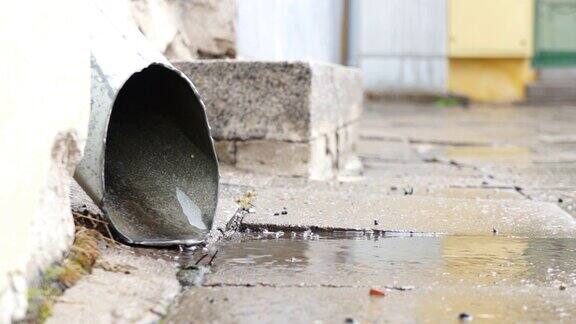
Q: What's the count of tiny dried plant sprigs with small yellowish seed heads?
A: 1